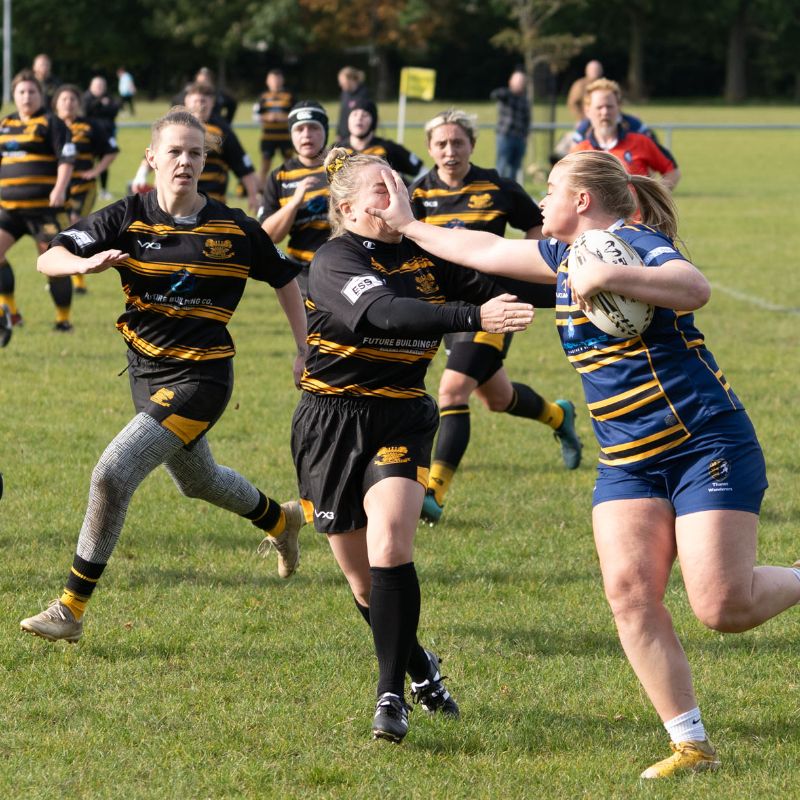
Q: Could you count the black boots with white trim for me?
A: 2